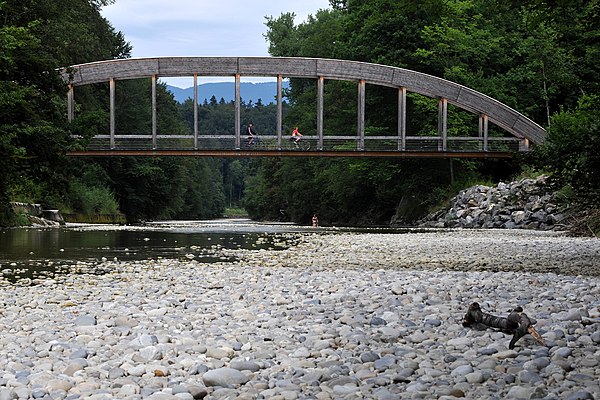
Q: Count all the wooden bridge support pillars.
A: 12